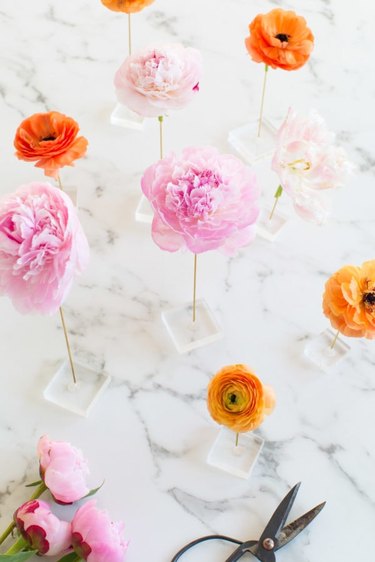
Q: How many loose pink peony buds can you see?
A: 3